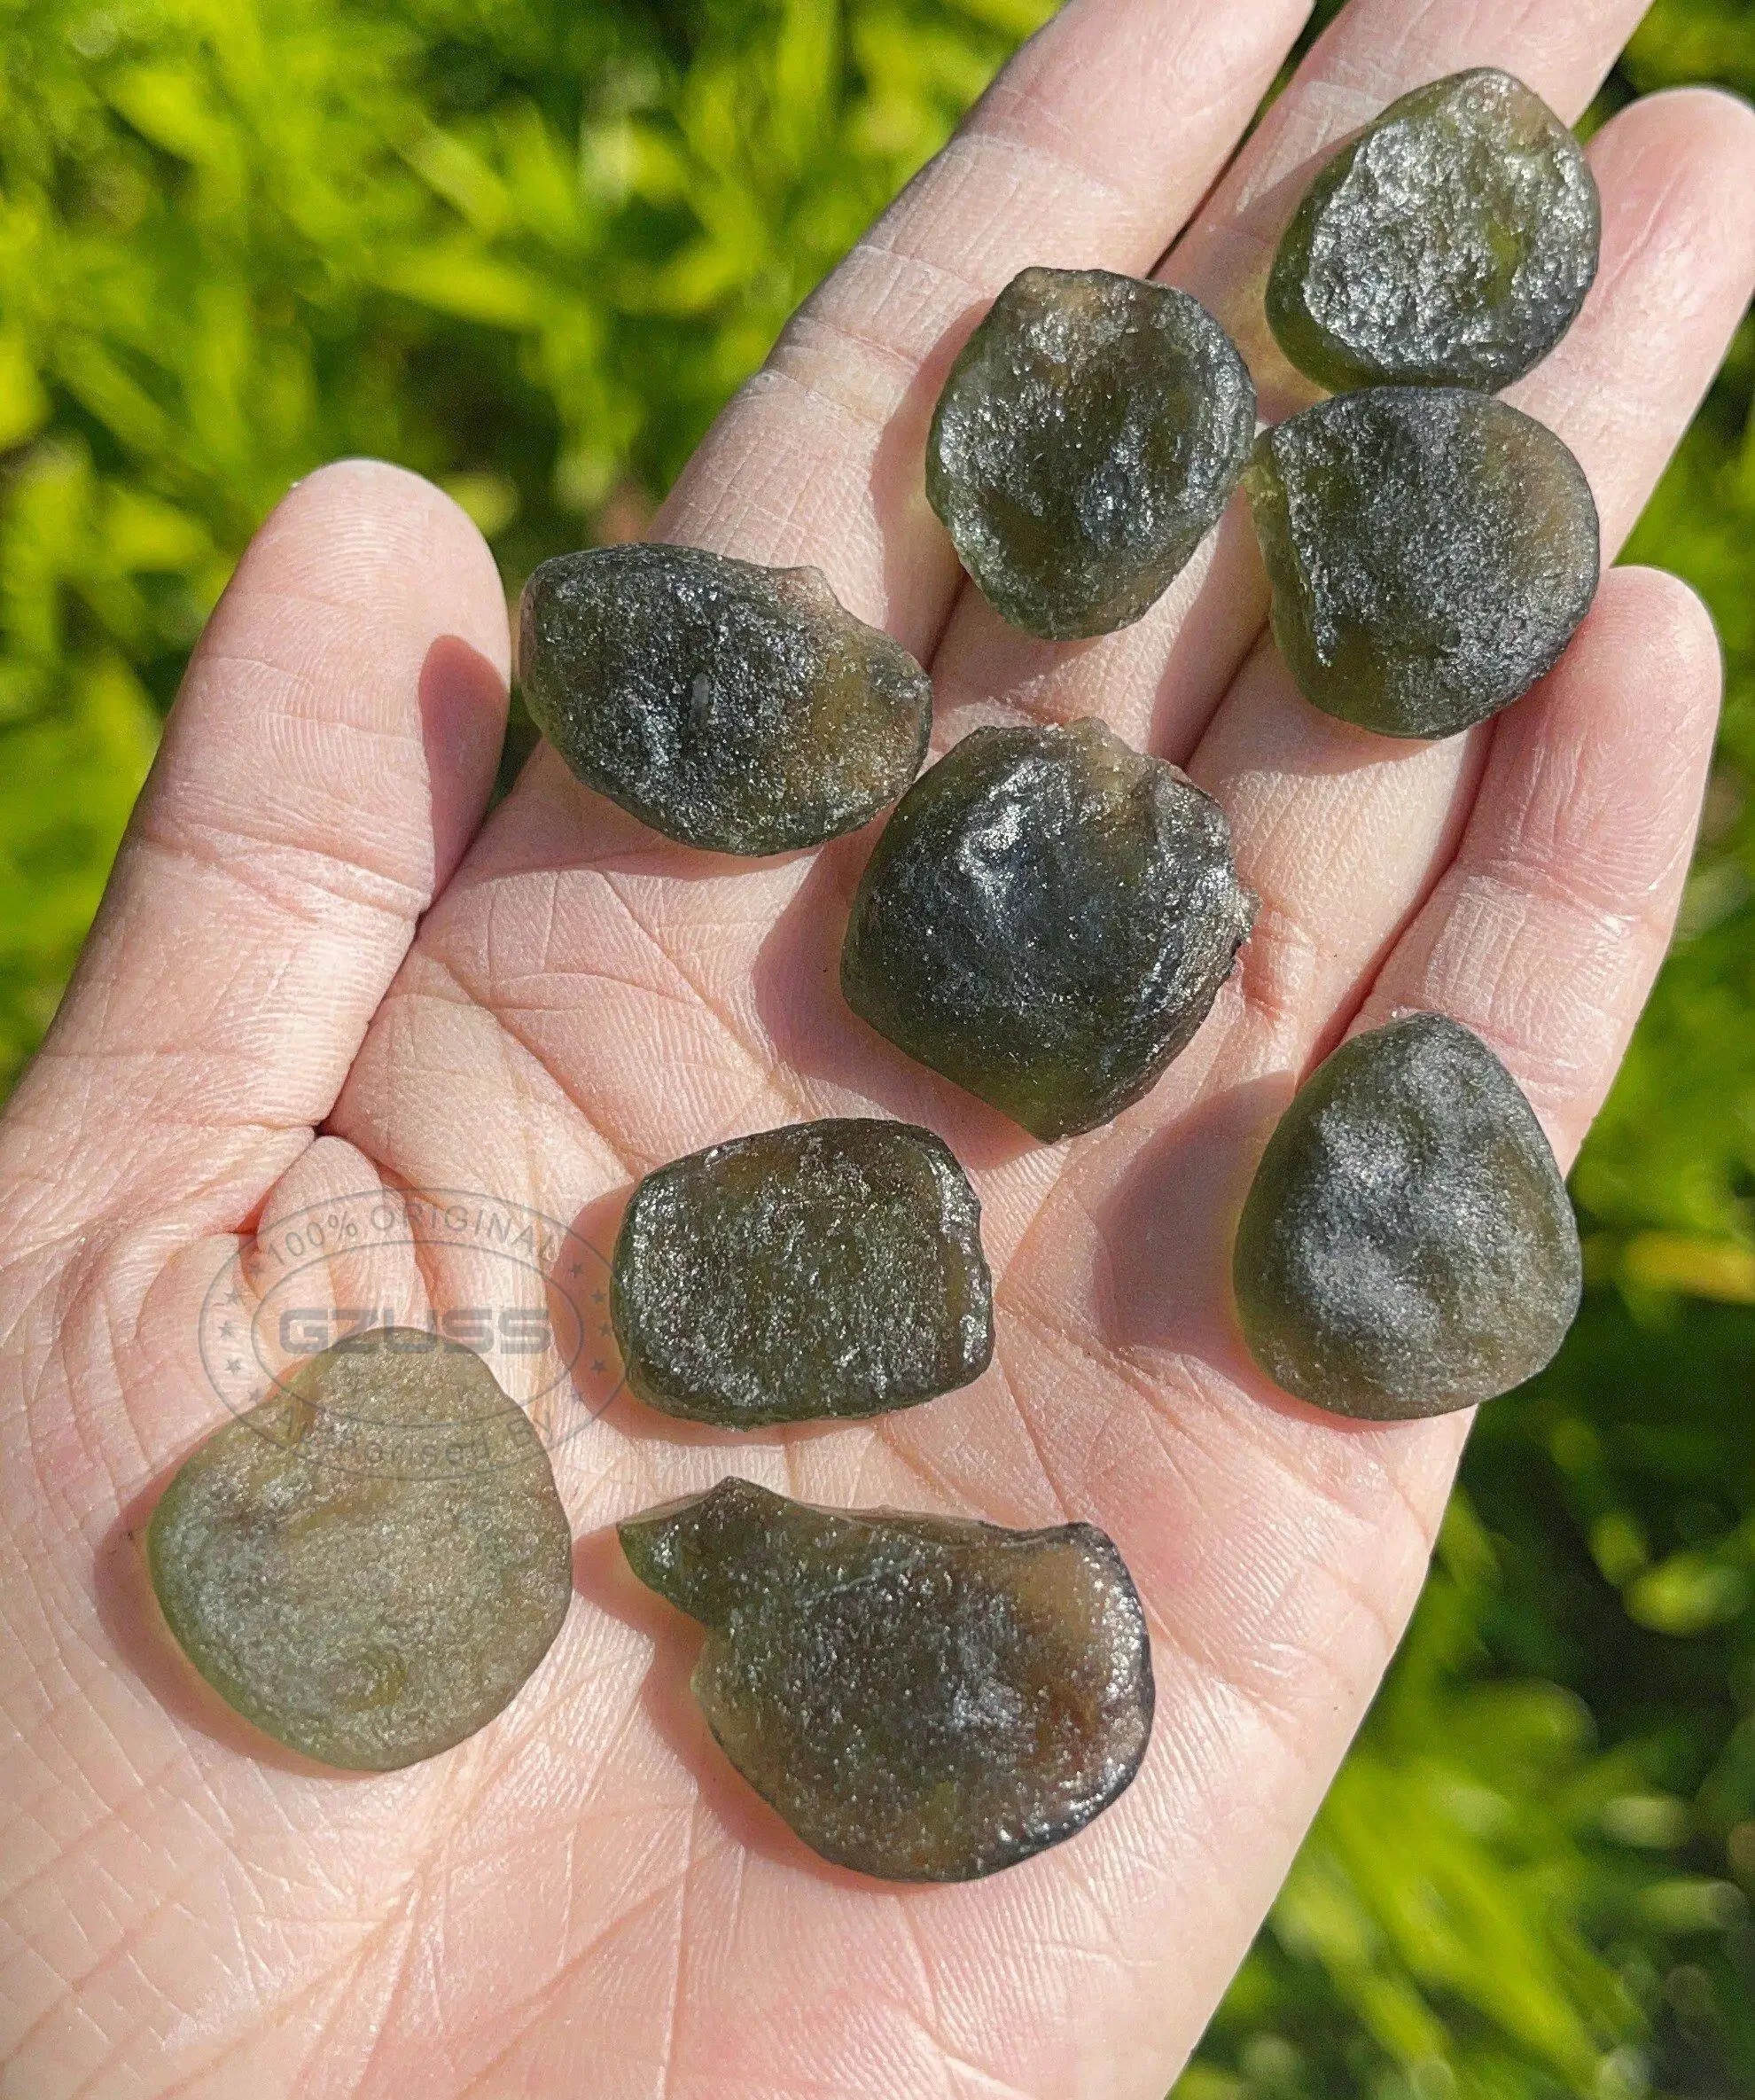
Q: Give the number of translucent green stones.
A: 9